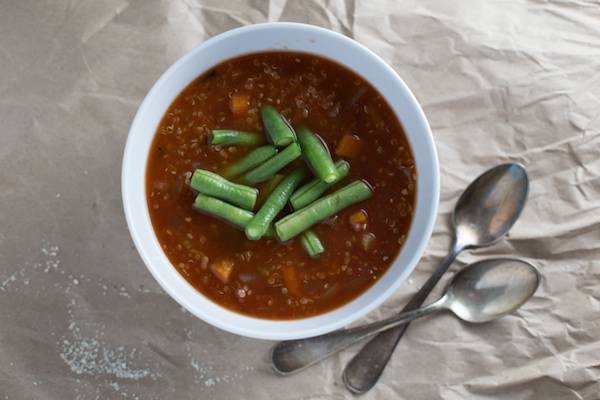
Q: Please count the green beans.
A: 11